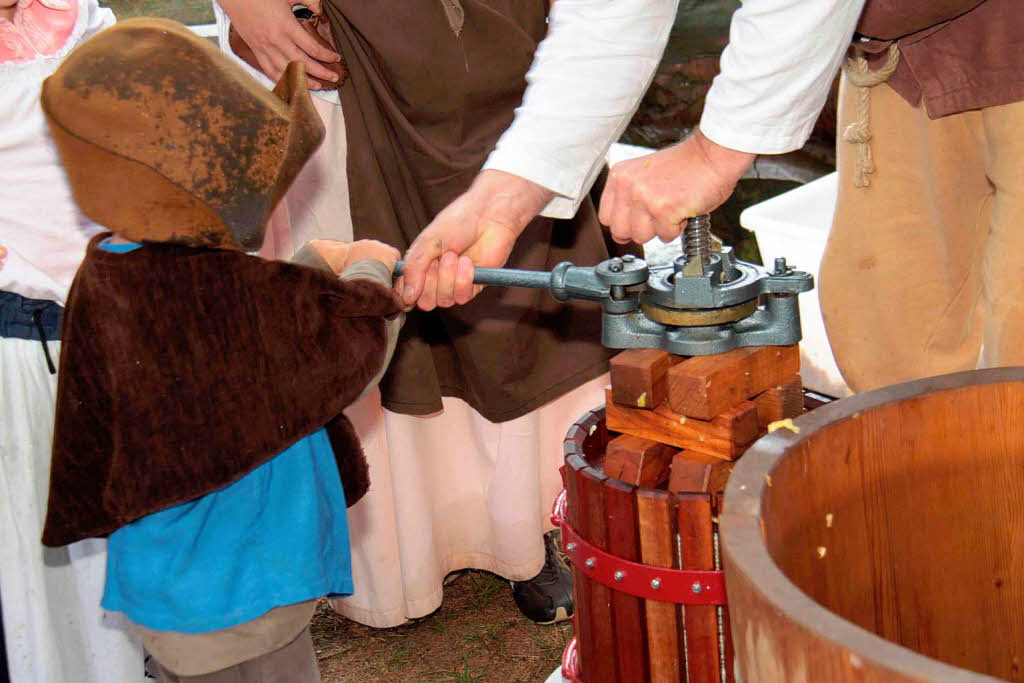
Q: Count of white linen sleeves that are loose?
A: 2